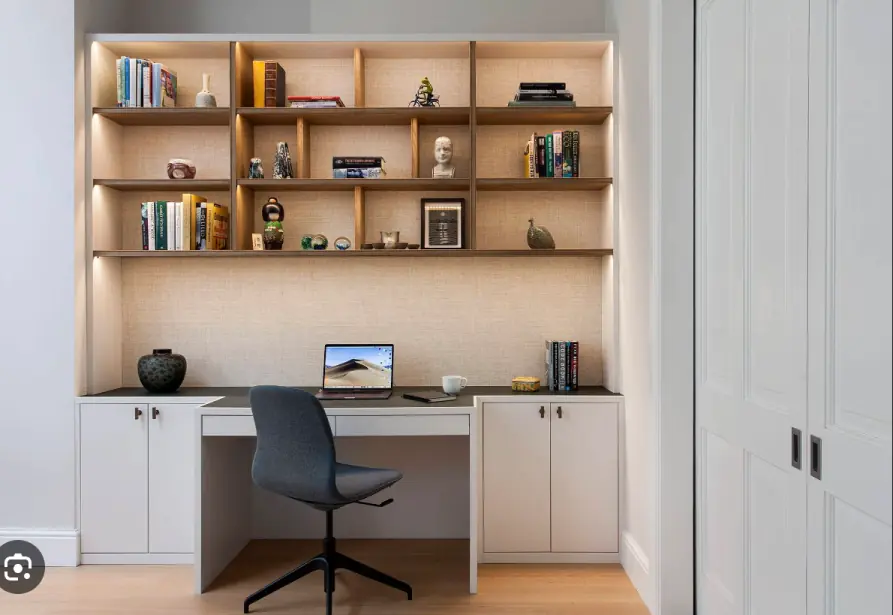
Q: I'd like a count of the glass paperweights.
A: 3